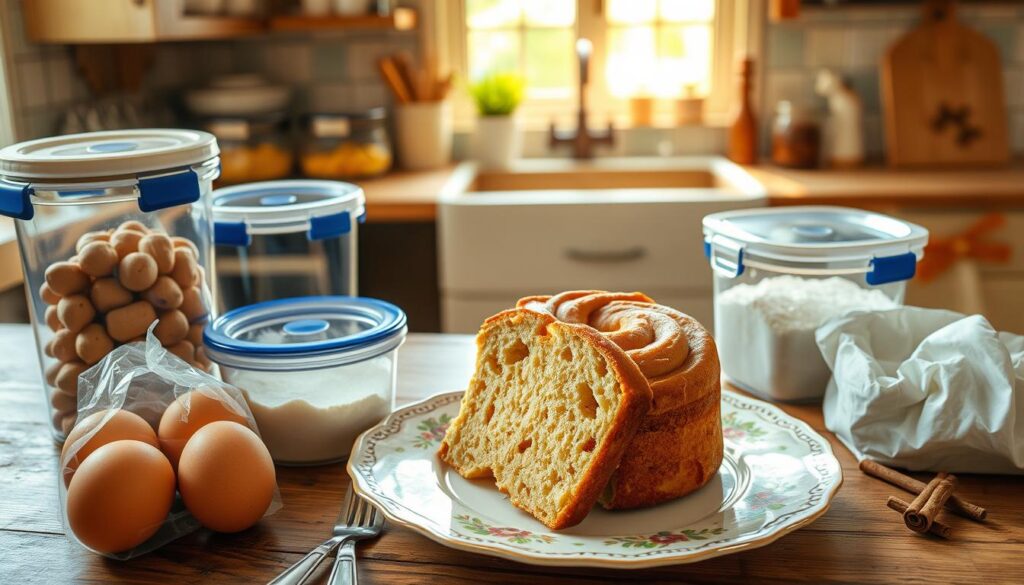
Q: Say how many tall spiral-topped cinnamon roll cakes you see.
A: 1